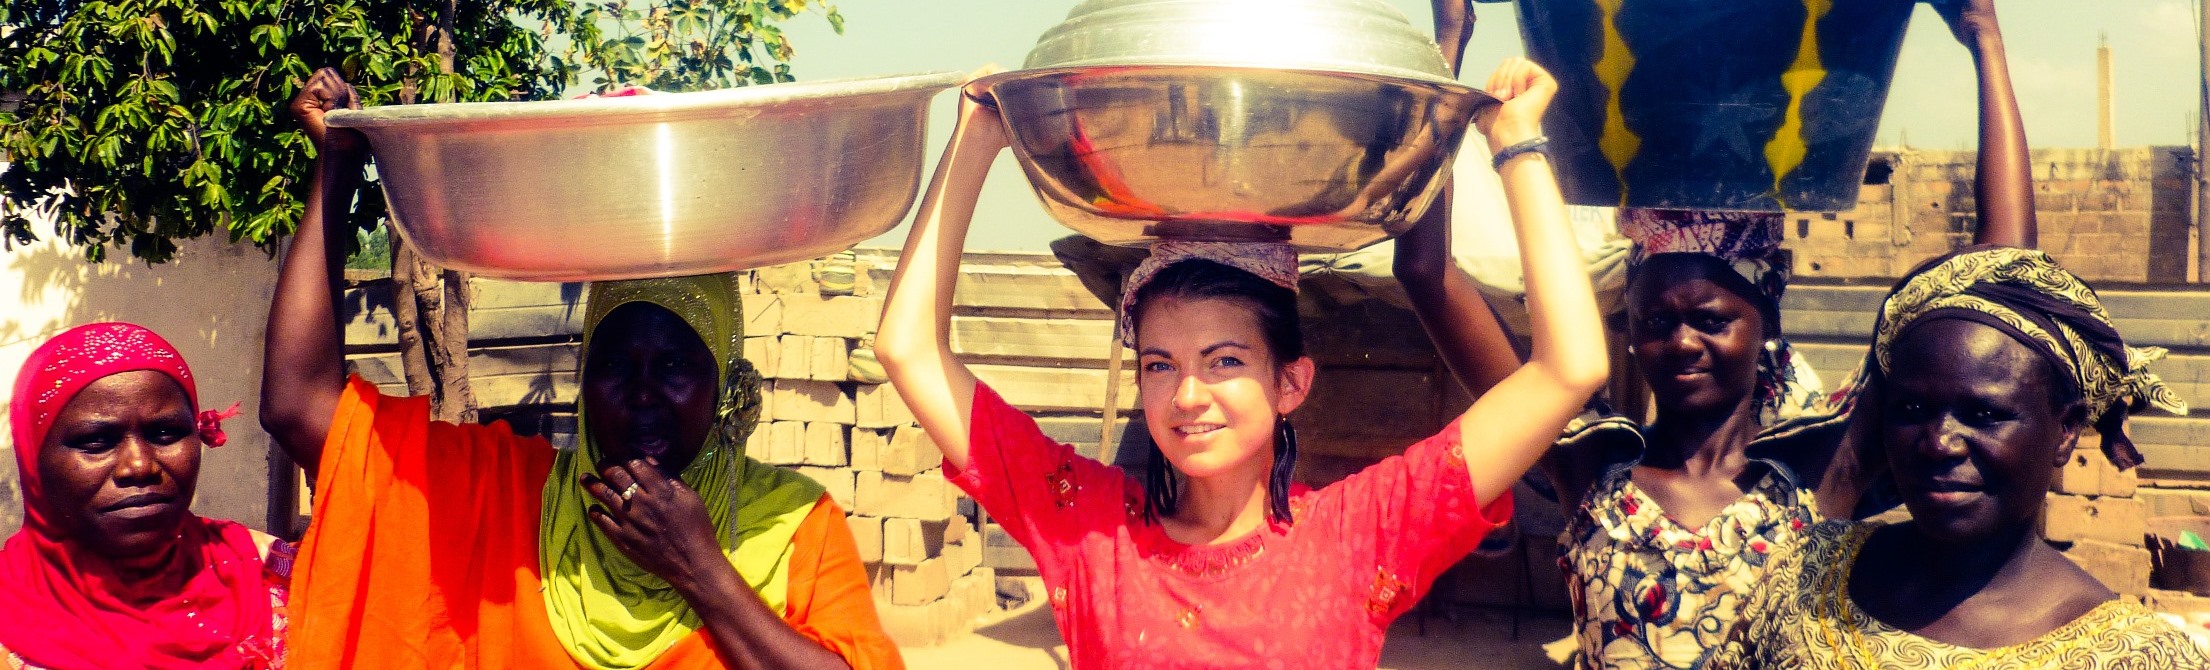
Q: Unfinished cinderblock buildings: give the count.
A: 1